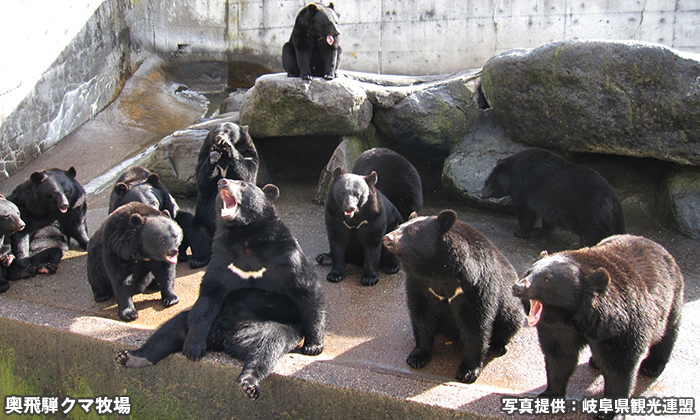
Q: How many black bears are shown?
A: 12